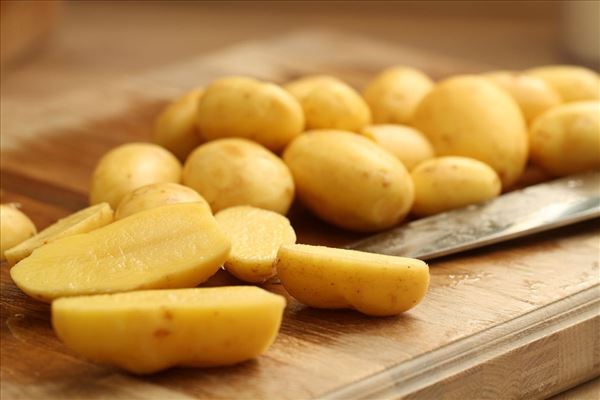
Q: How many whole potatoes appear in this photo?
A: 15